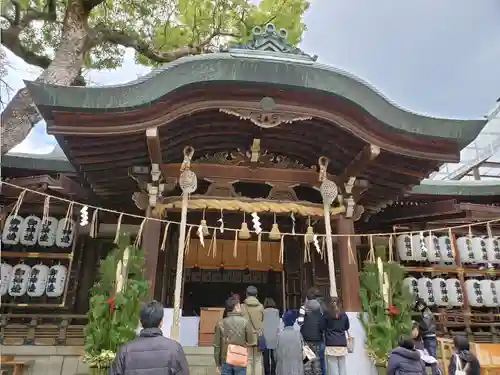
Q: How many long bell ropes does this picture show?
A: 2